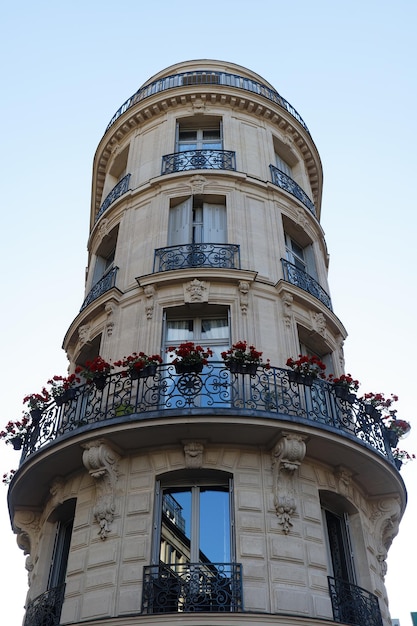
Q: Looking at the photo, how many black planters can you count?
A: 12